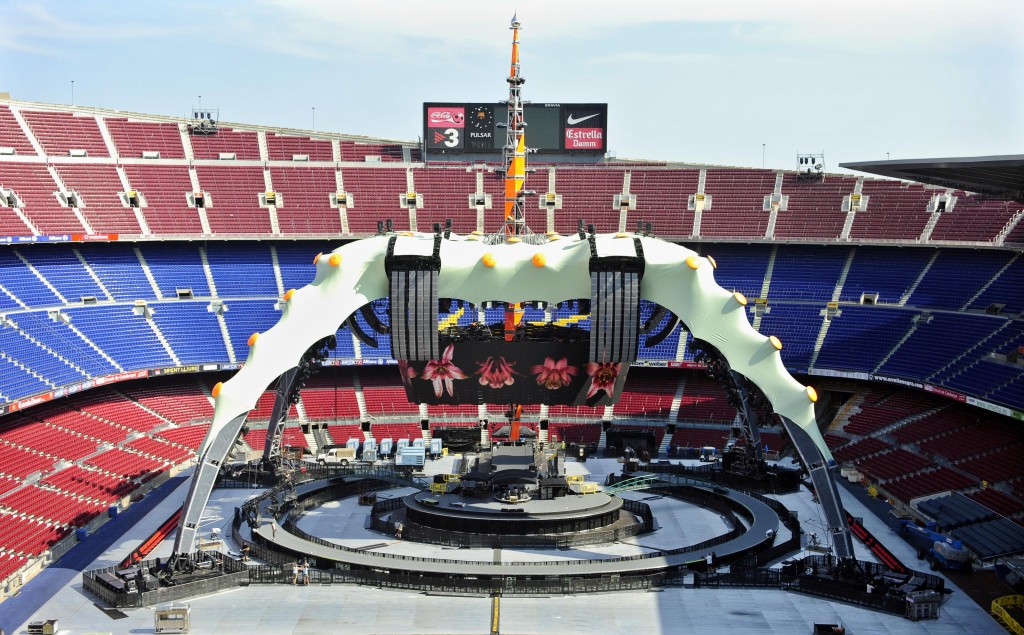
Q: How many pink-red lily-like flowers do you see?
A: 4